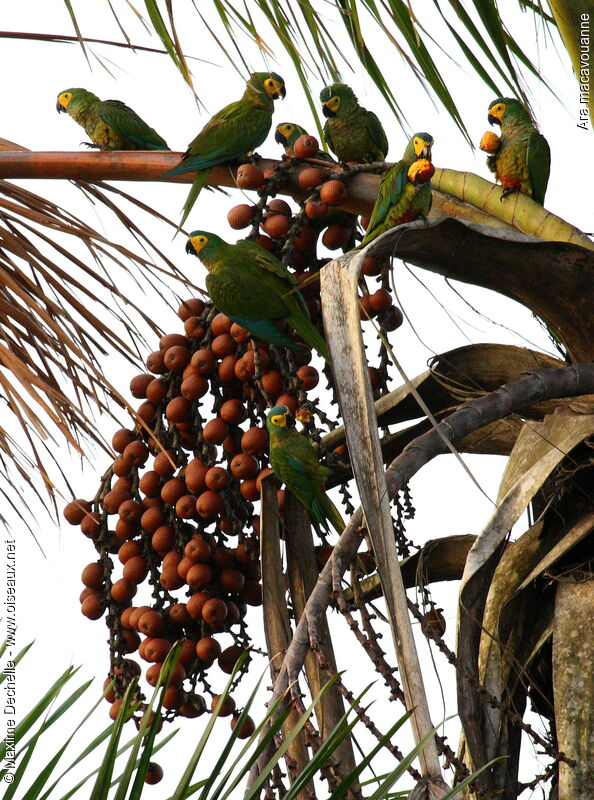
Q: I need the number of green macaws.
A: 8